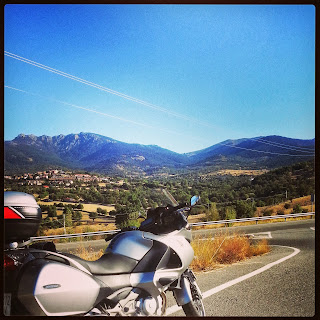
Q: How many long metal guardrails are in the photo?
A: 1